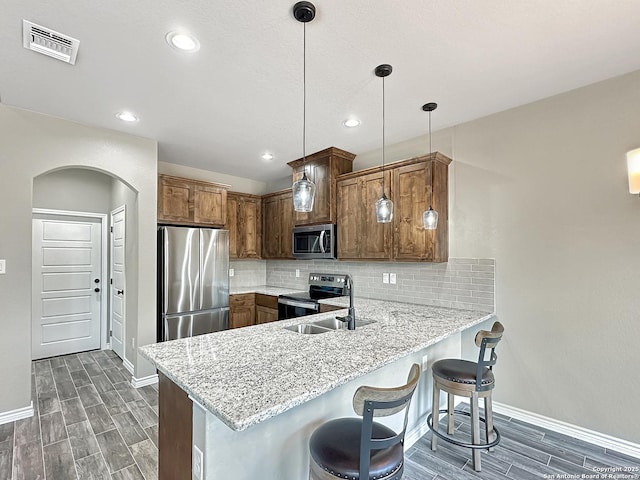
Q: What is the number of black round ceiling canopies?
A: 3